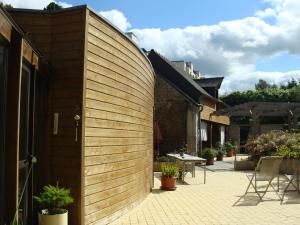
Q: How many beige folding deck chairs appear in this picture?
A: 2